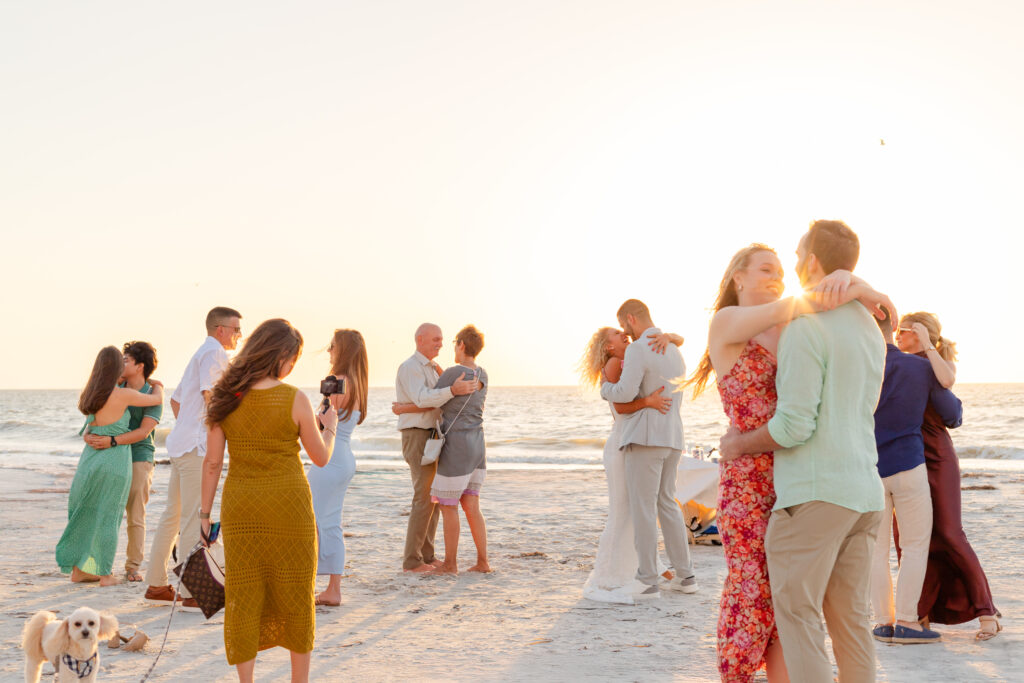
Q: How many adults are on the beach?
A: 13